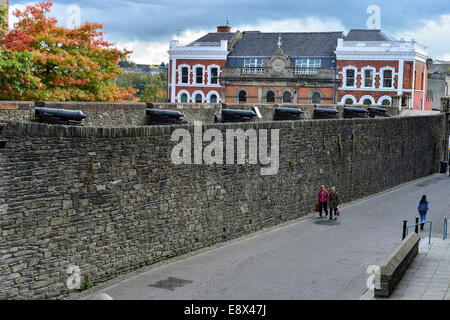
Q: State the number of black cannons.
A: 7